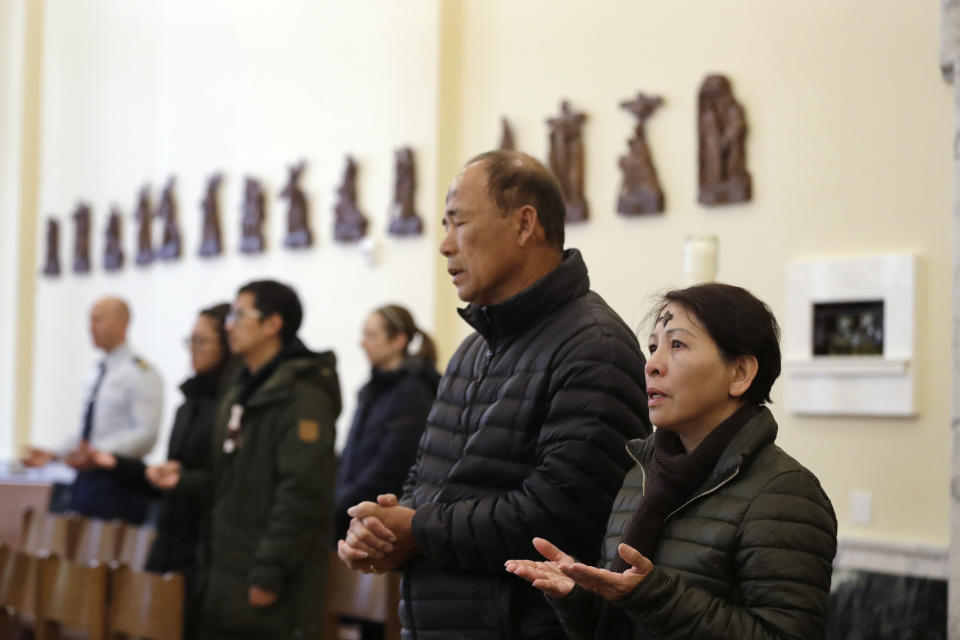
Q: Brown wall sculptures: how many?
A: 14